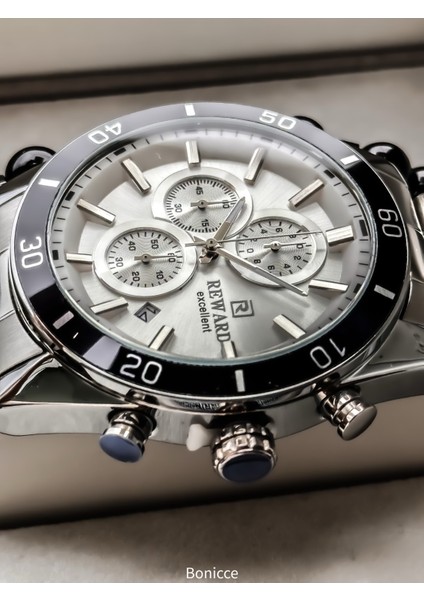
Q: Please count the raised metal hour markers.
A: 12